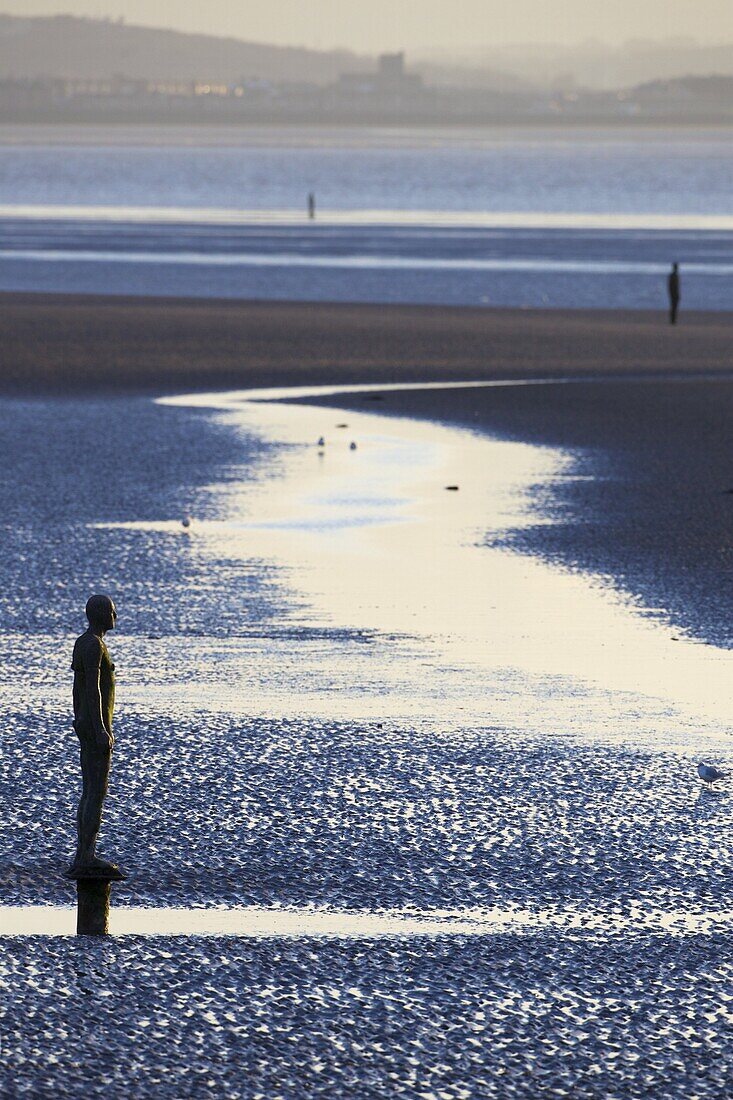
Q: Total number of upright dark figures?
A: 3